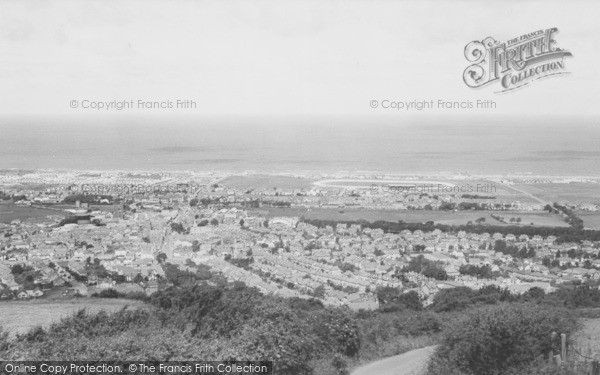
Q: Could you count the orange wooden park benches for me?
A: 0